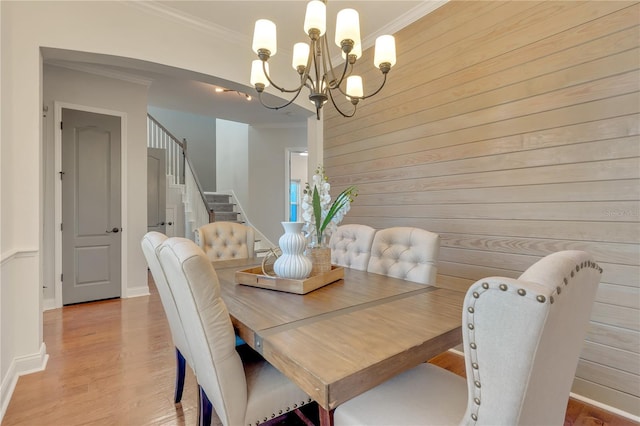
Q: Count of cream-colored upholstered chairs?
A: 6